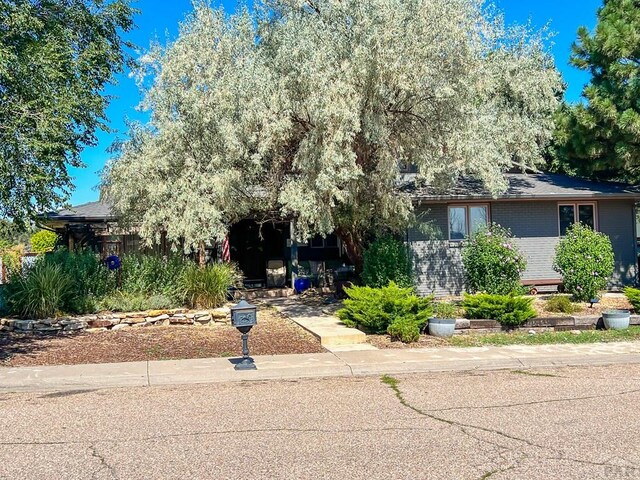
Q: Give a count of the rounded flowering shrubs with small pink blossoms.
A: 2